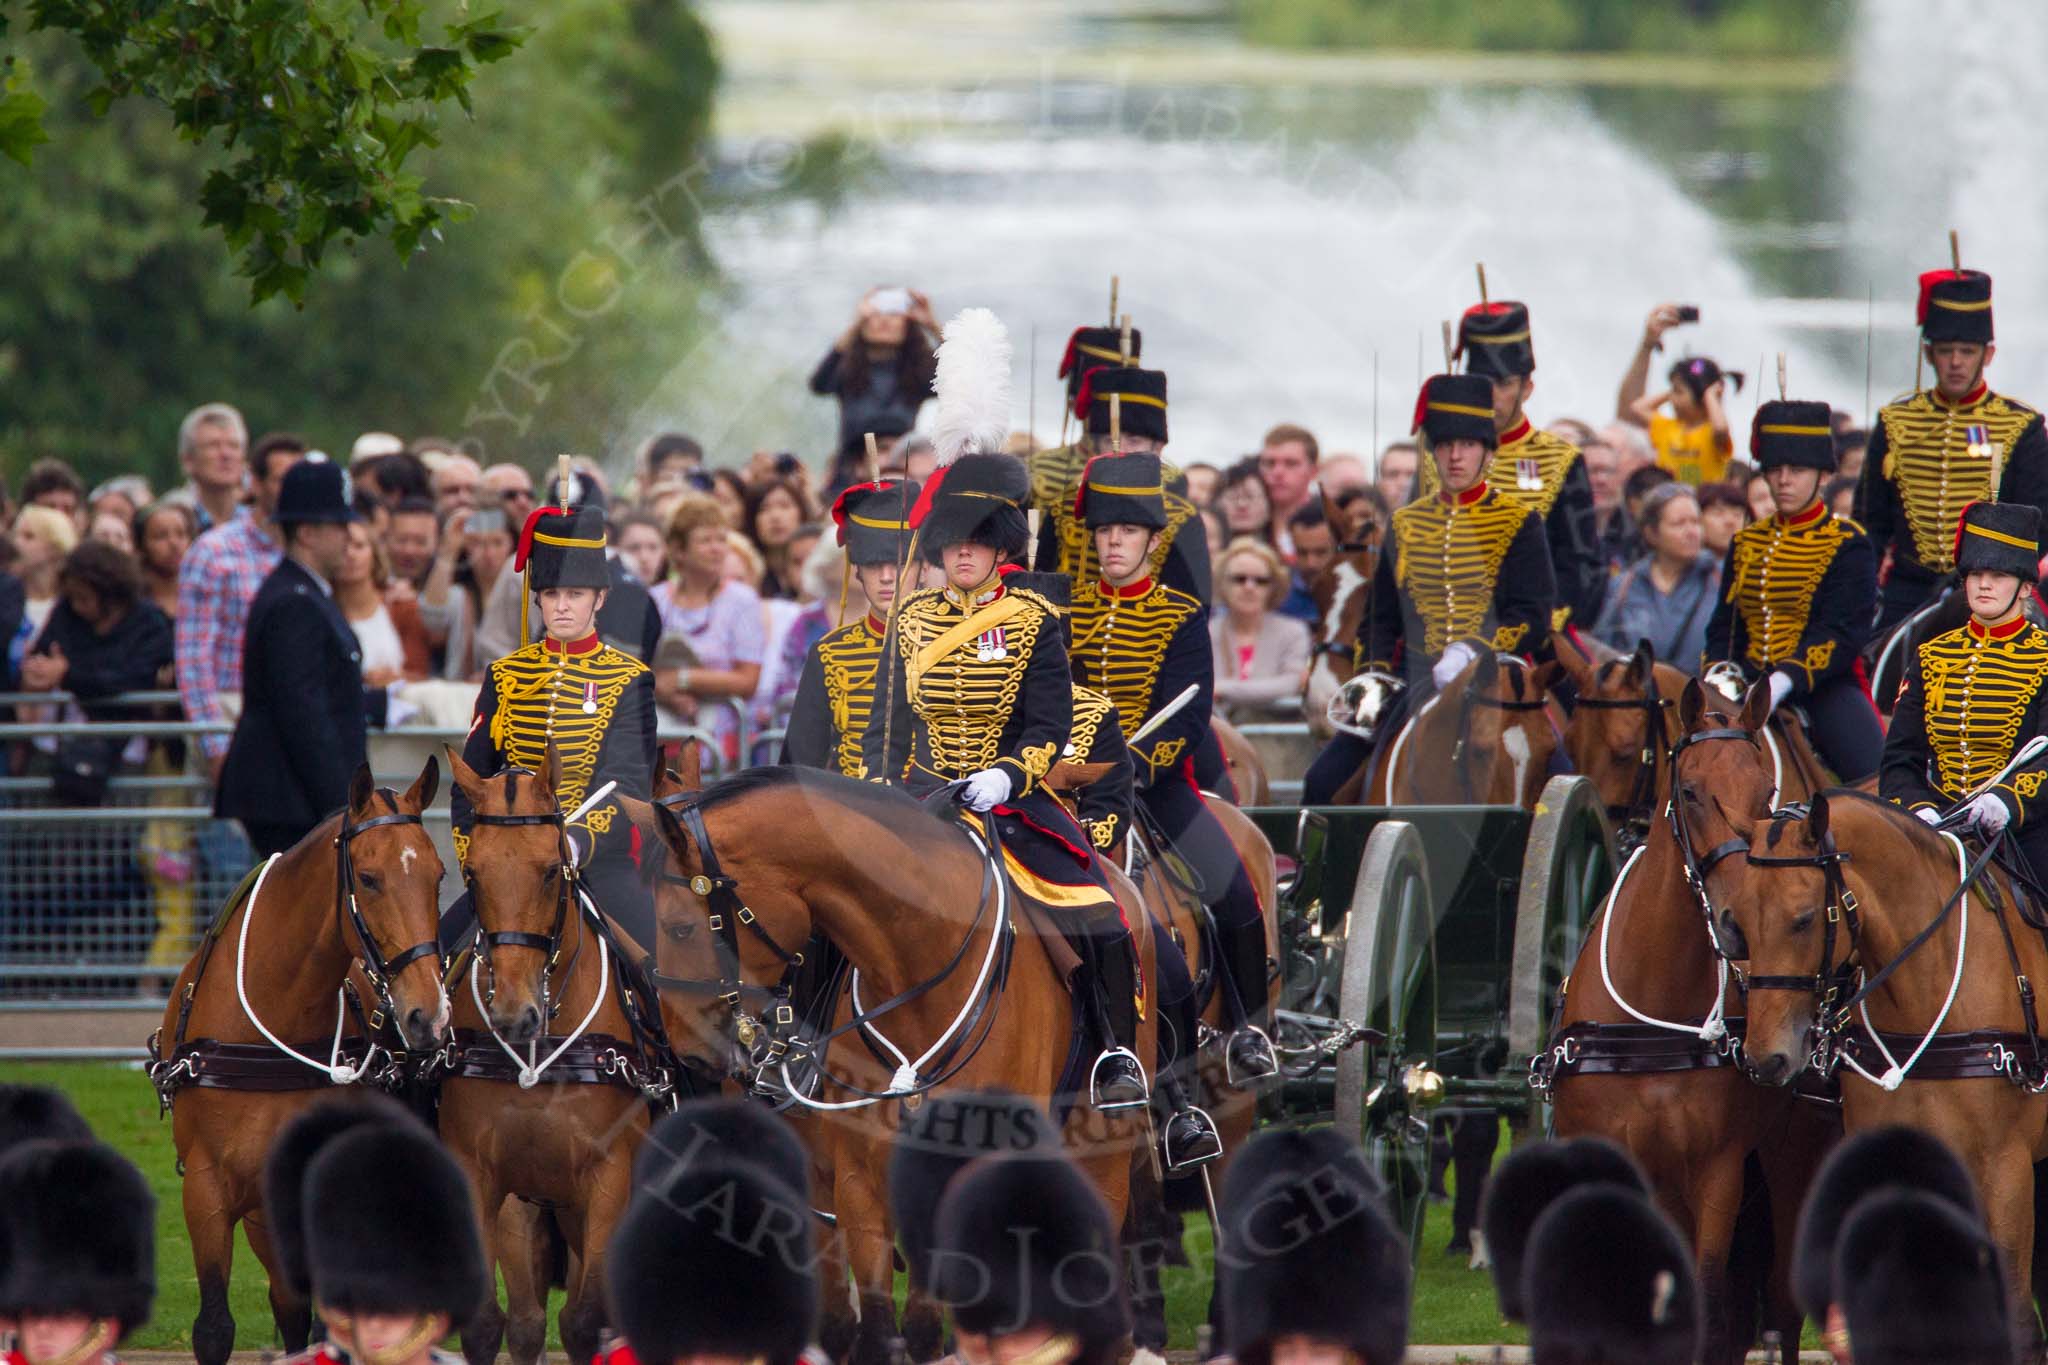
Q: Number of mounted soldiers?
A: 12